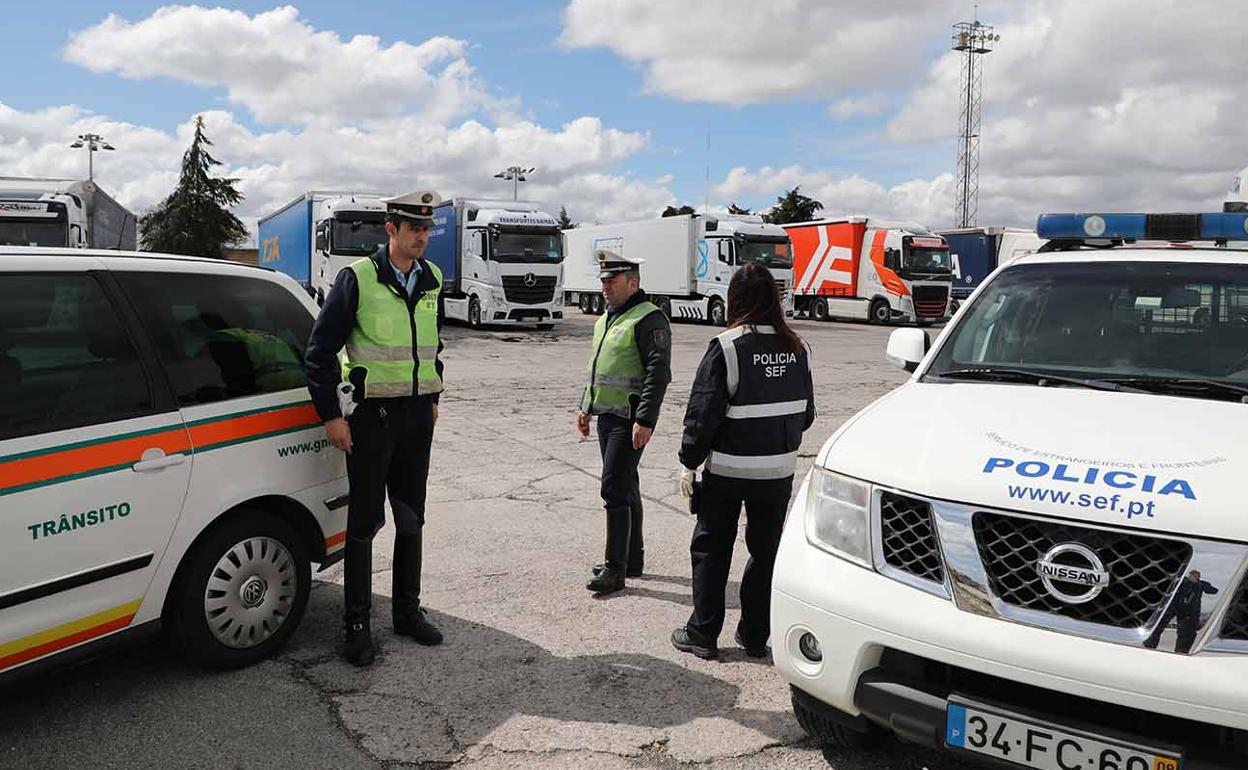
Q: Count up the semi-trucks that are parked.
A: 6